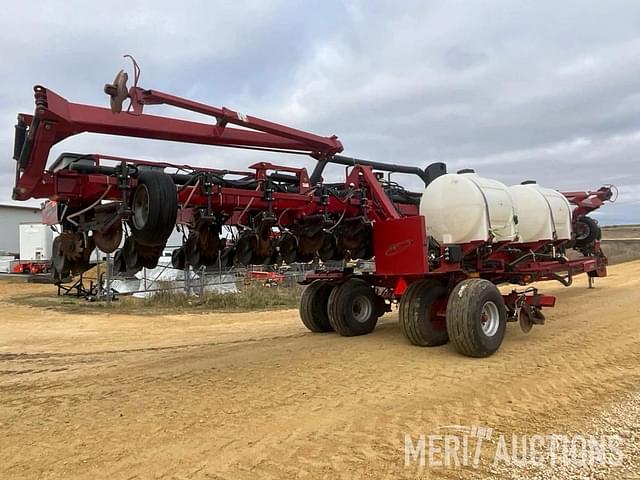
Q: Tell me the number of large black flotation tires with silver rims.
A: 4